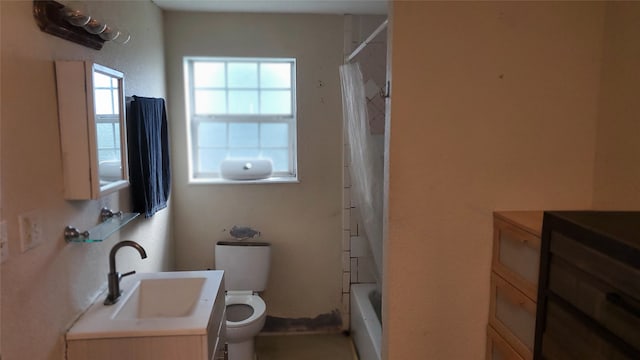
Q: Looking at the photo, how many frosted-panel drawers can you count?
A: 3